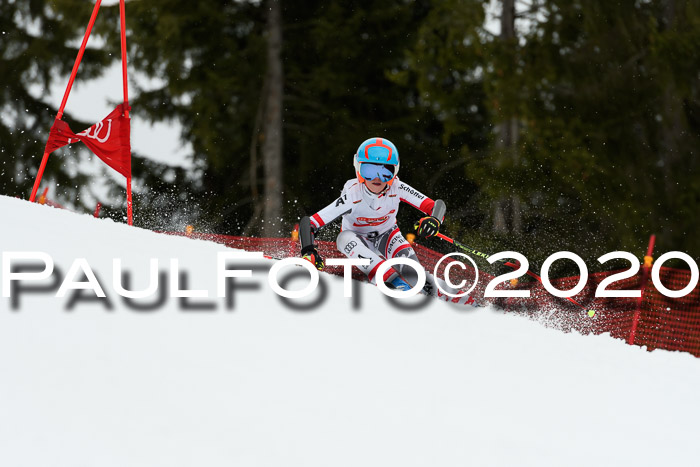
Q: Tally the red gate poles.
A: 2